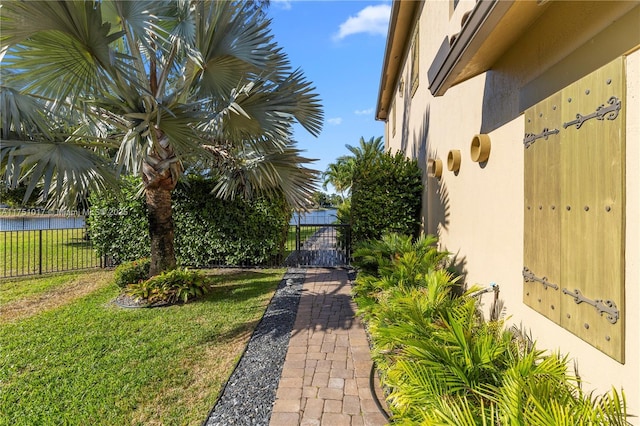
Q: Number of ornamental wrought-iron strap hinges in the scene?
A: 4